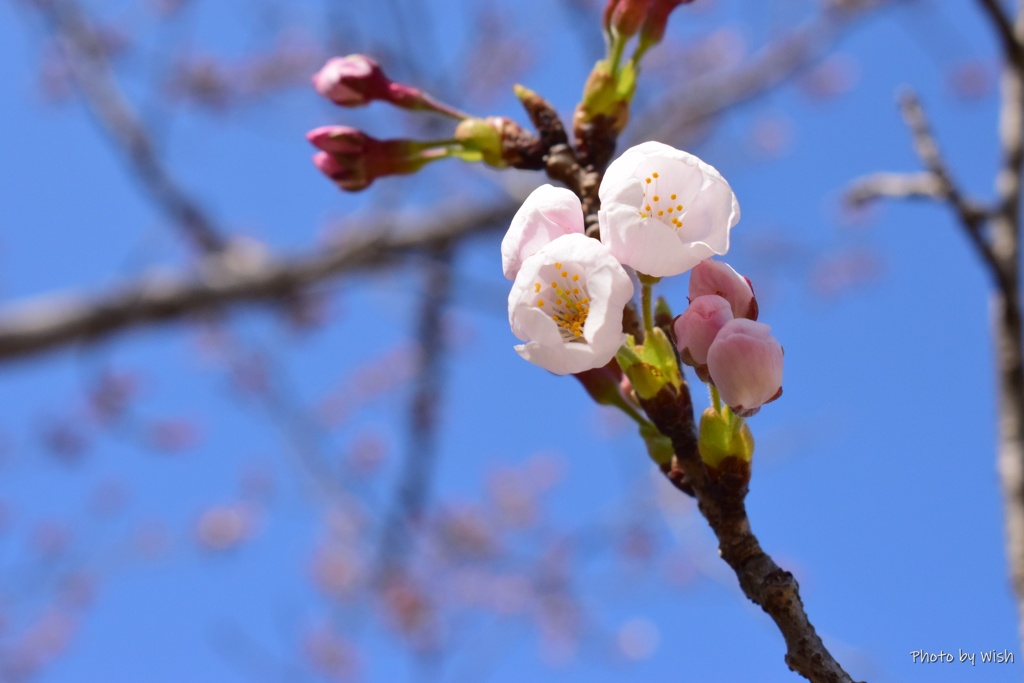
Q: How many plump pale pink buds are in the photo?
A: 3